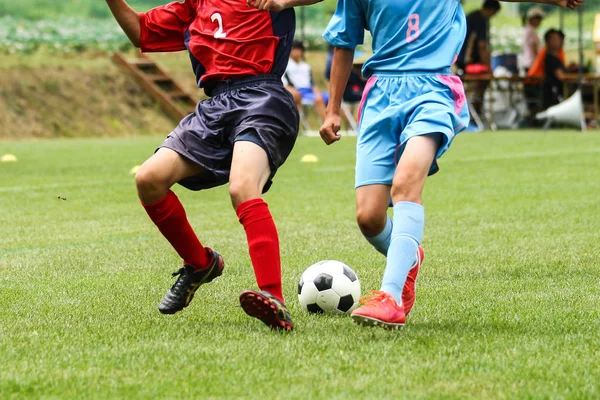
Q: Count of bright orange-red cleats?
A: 2